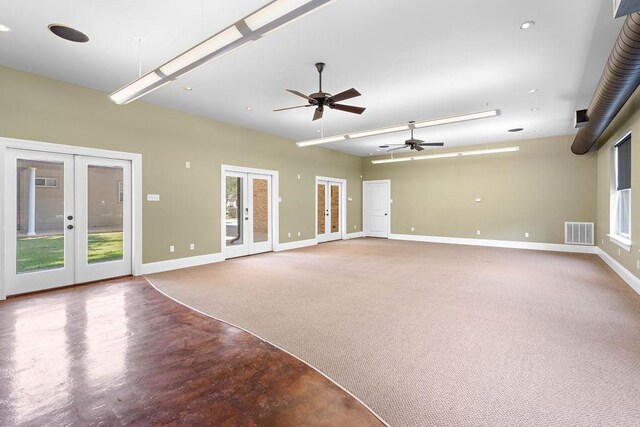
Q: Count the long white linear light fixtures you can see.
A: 3